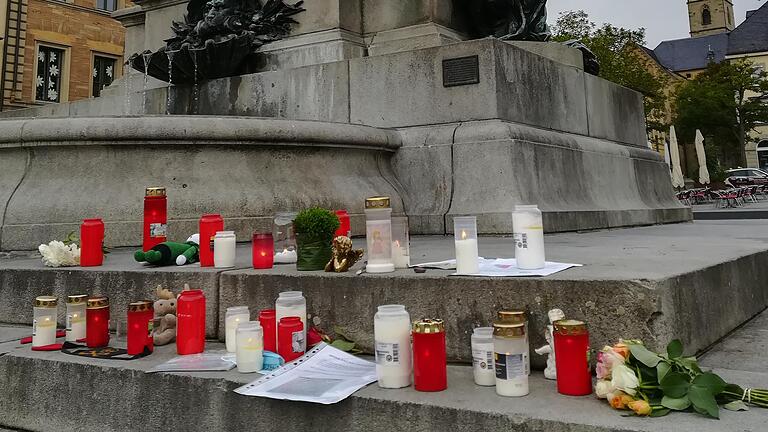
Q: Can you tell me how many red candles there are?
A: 12